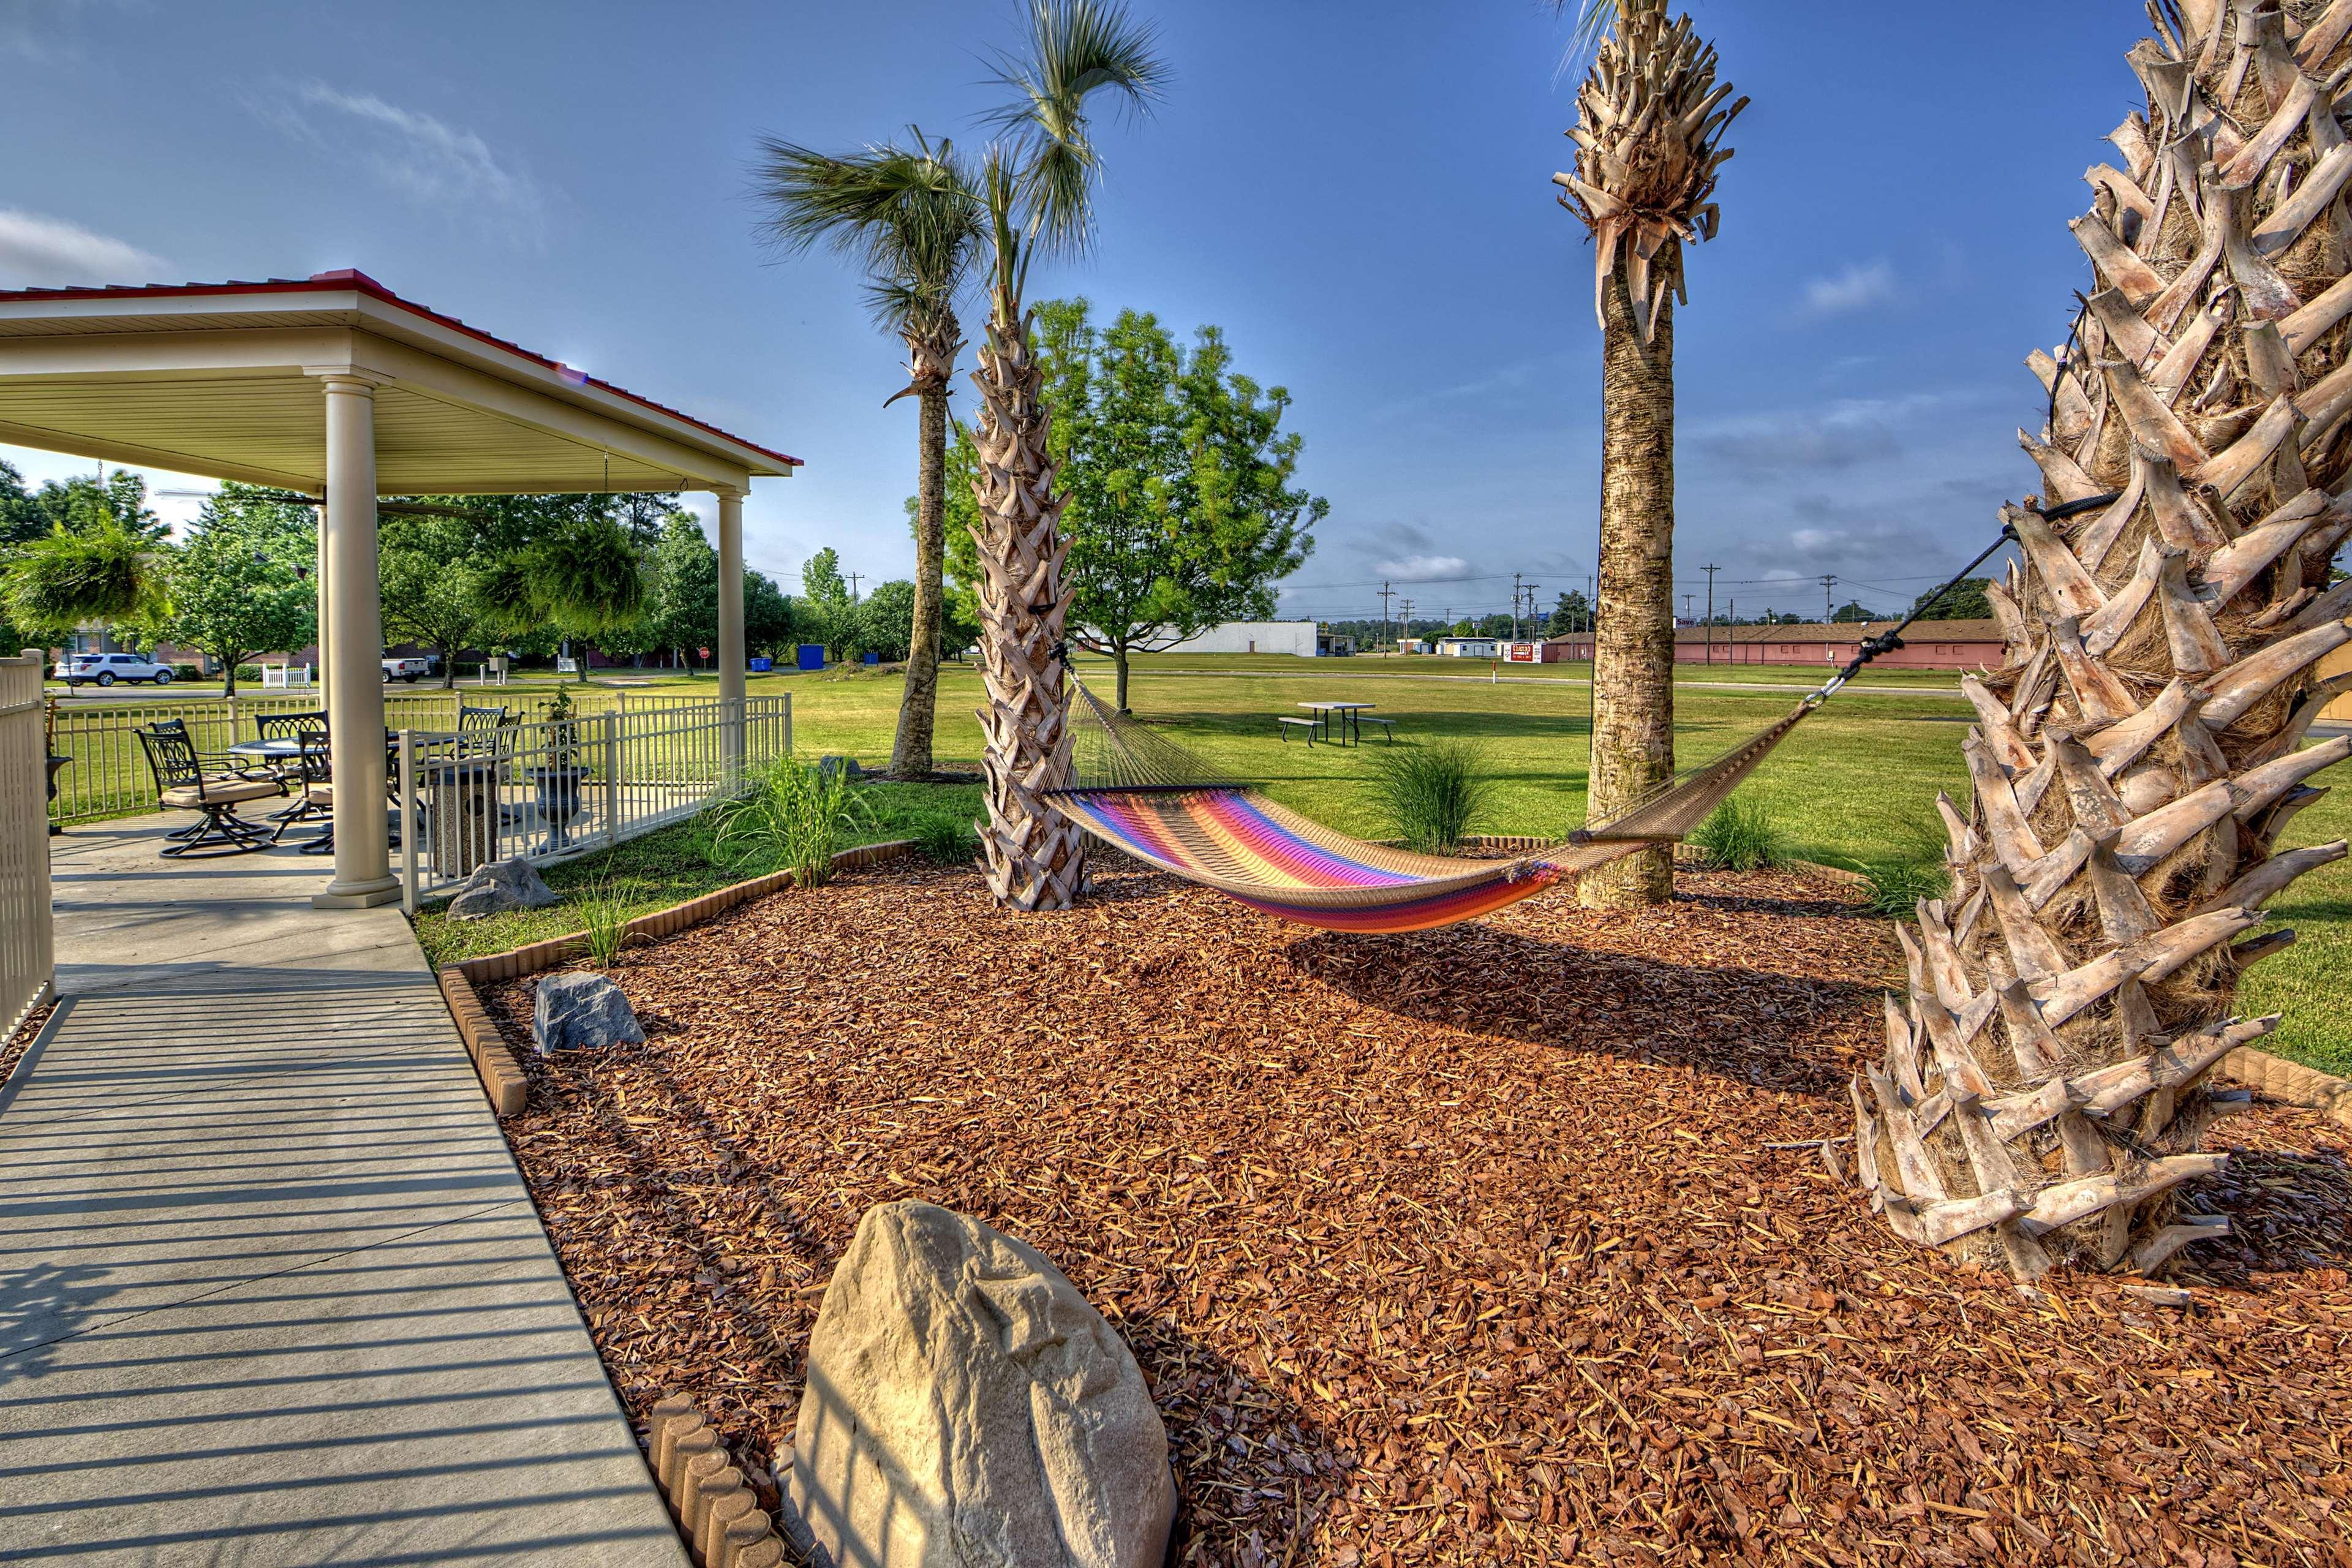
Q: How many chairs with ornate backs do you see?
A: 6